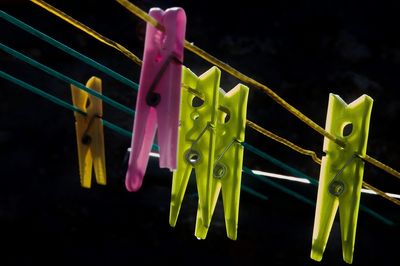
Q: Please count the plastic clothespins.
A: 5